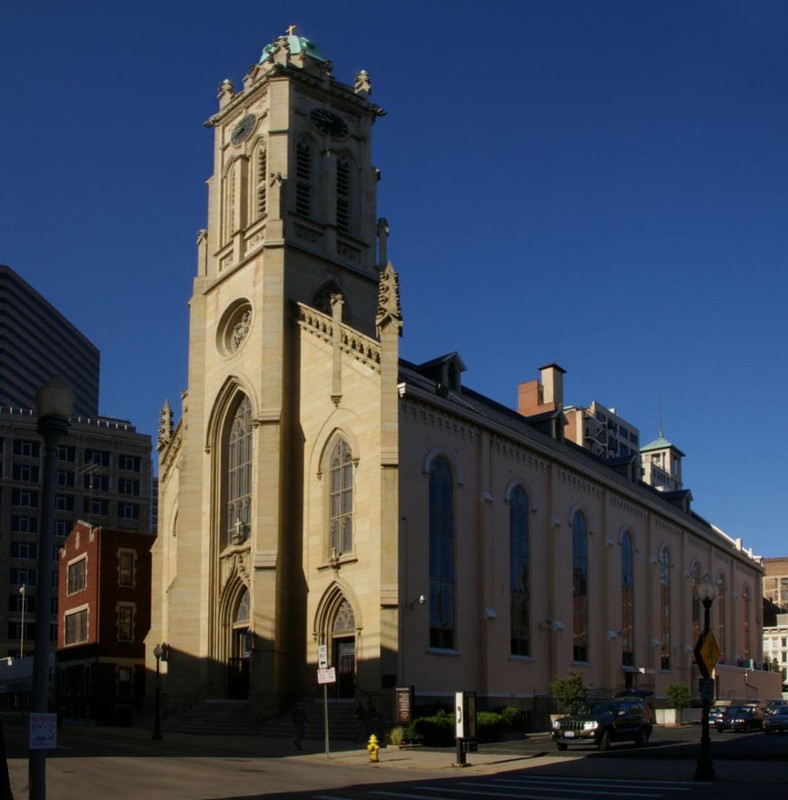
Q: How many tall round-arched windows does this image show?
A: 8